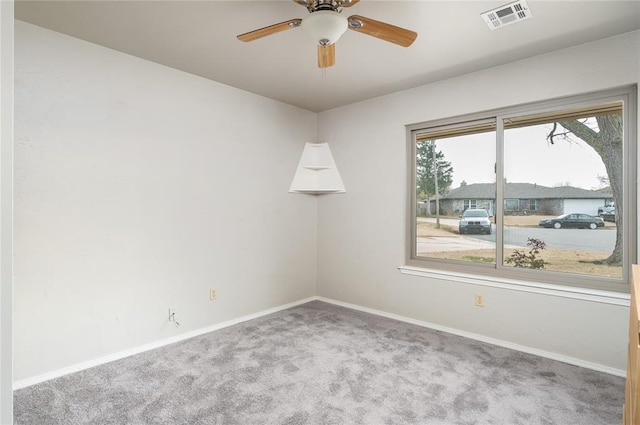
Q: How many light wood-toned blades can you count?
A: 5